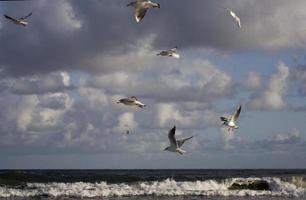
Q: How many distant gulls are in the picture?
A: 1